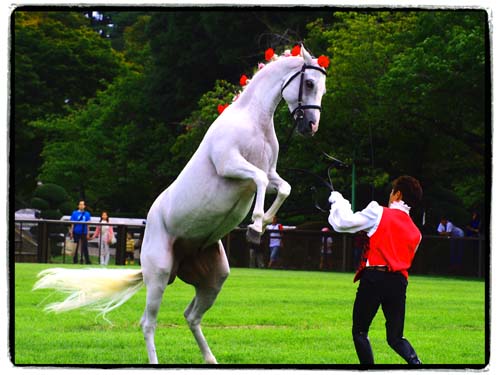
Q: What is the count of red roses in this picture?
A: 5